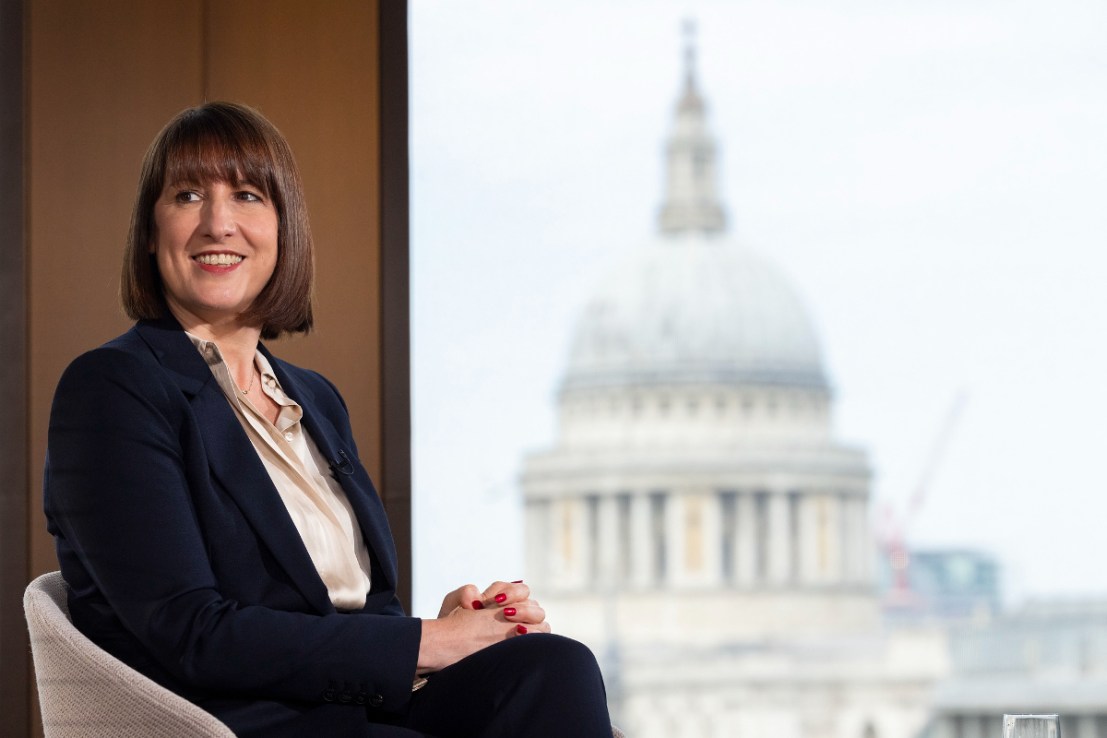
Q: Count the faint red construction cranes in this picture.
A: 1